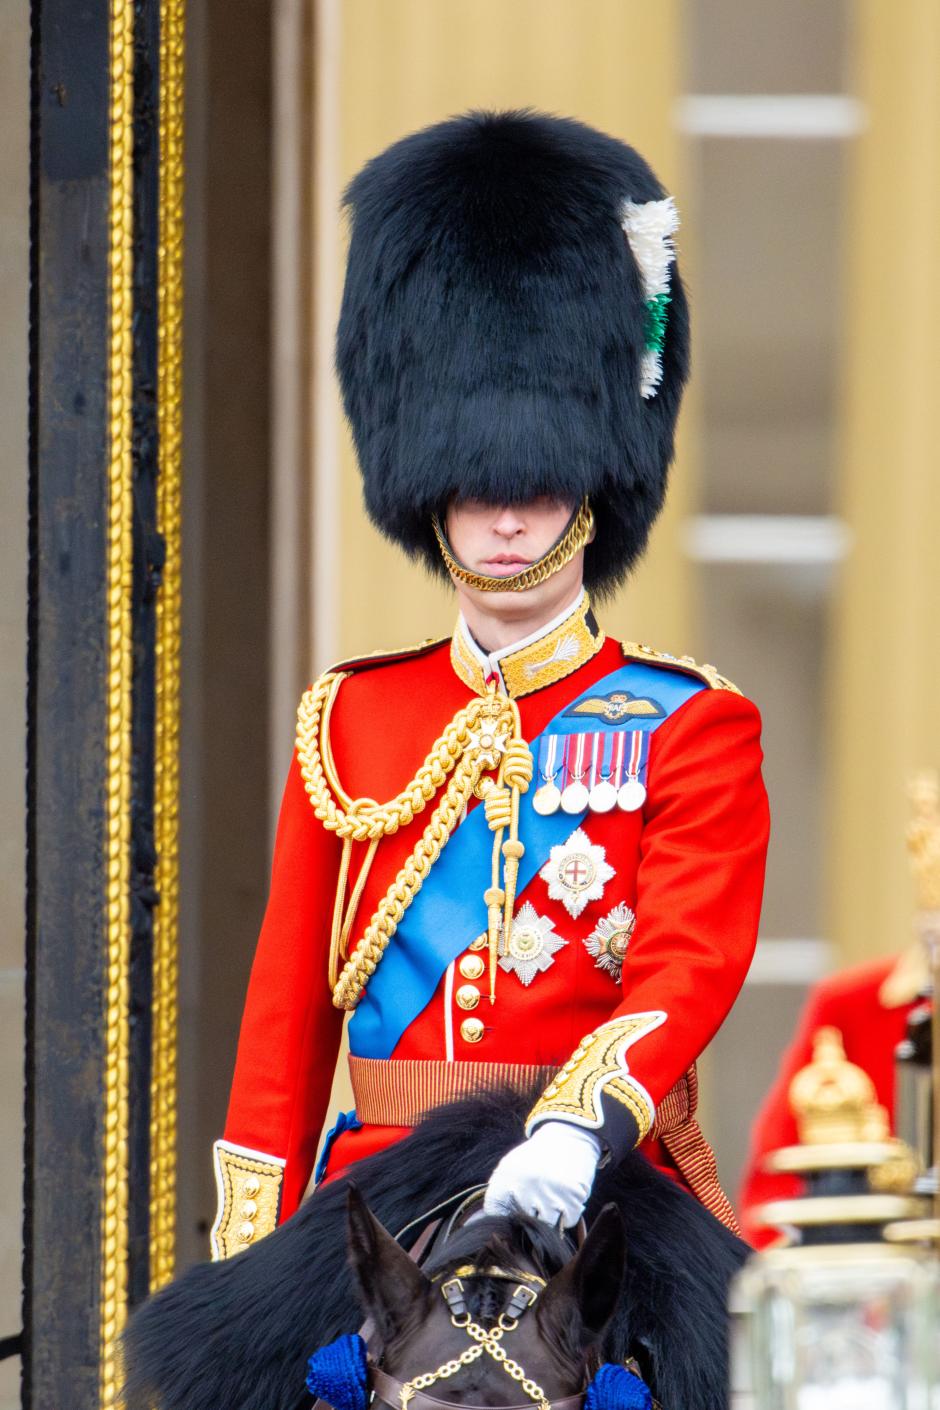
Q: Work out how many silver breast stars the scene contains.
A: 3